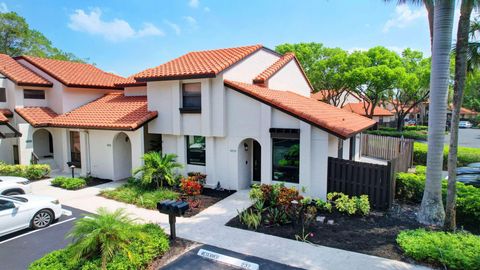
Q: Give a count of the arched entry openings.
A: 3